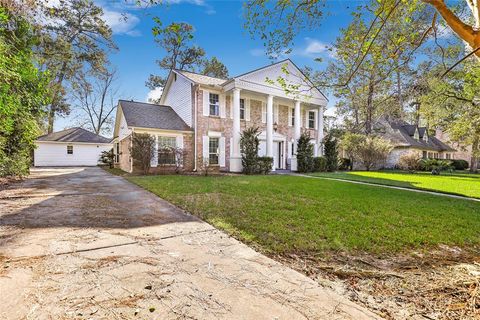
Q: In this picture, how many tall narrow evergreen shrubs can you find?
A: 3